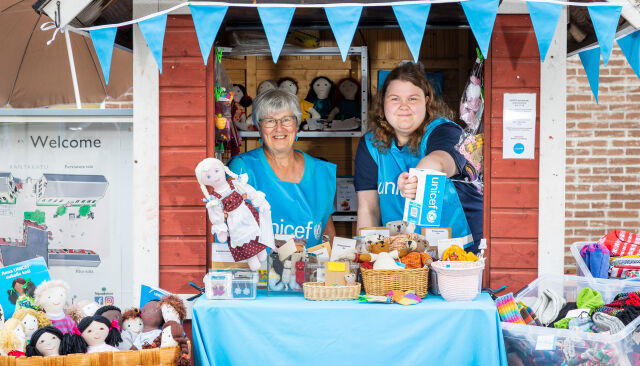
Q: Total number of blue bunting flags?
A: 11